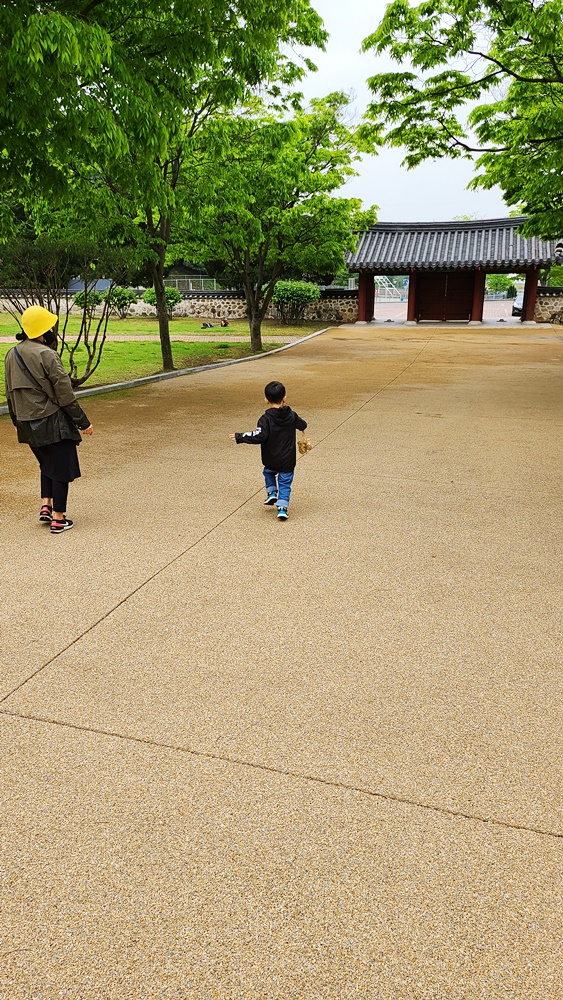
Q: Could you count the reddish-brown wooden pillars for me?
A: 4